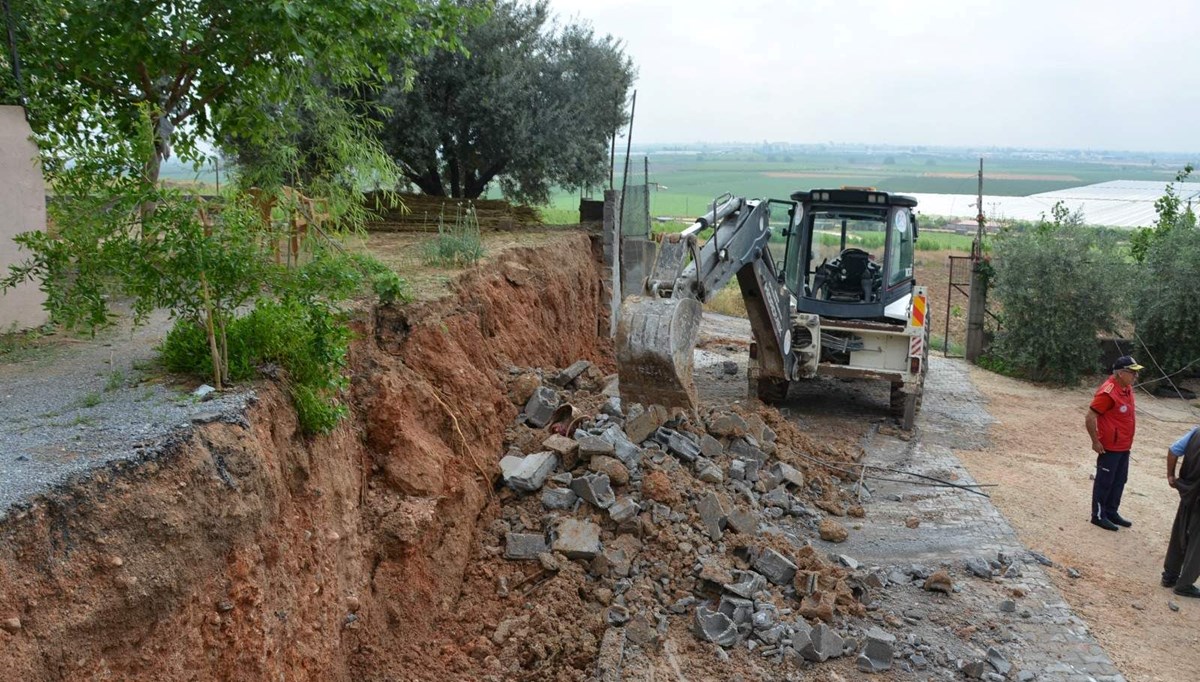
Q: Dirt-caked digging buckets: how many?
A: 1